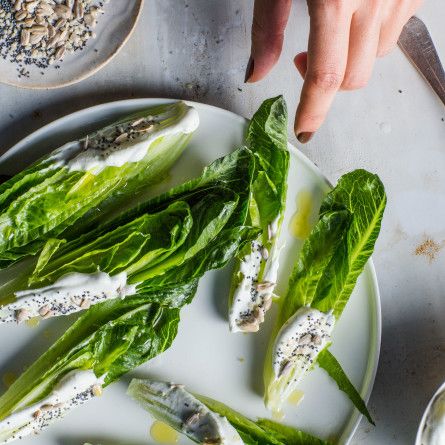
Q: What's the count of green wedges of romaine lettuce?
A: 6